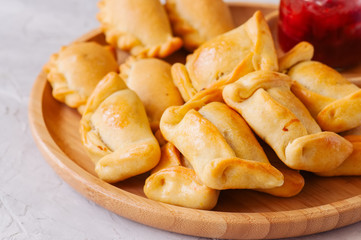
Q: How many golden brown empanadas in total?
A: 12